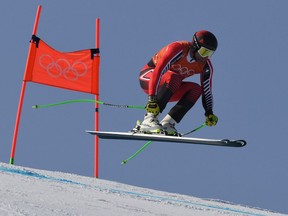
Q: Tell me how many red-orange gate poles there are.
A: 2